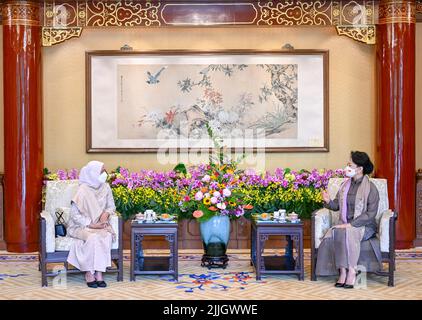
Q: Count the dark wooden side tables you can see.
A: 2